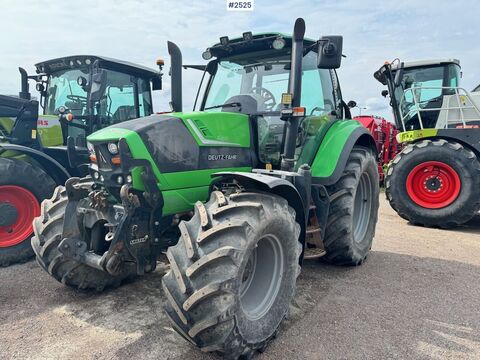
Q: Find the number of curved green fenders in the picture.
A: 1